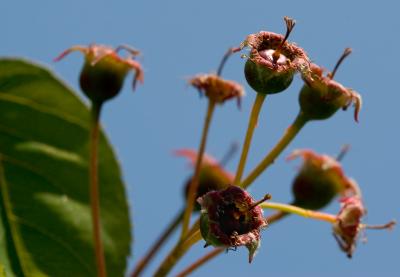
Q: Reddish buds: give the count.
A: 8